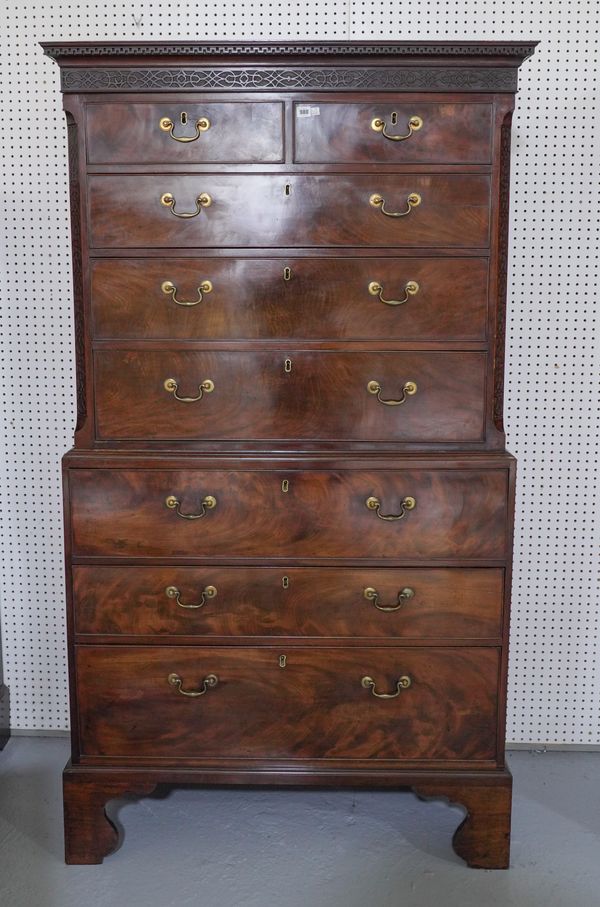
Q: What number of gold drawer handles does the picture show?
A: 14